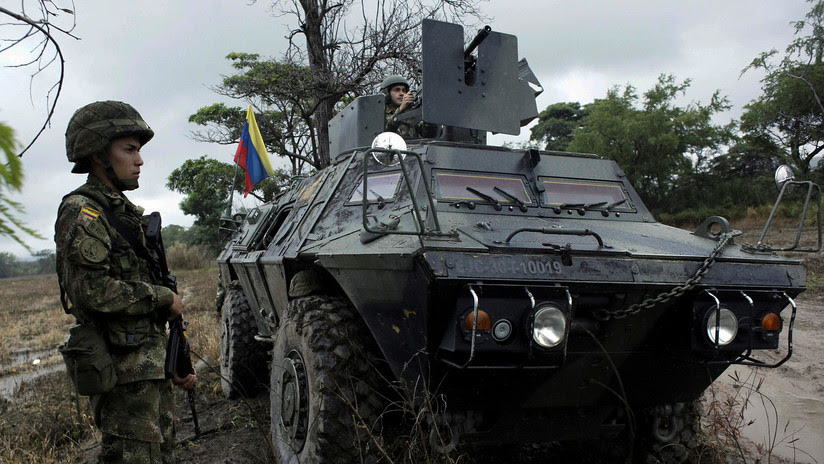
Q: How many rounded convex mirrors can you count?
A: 2